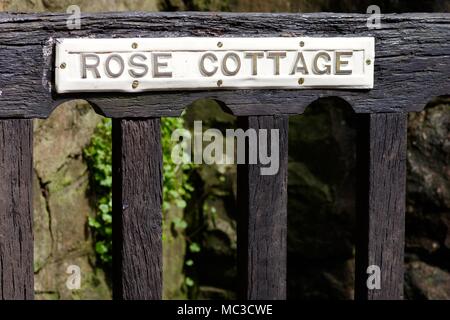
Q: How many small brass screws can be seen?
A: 8